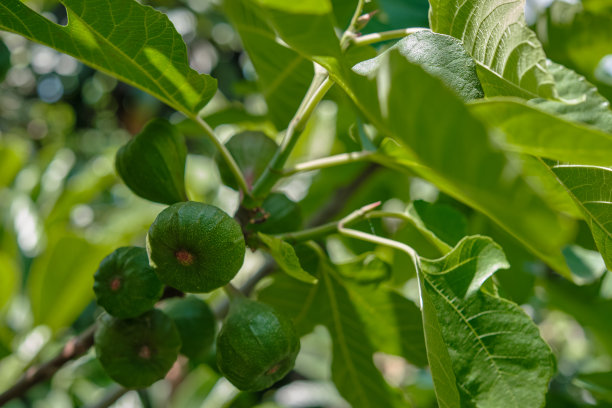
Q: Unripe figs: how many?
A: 8